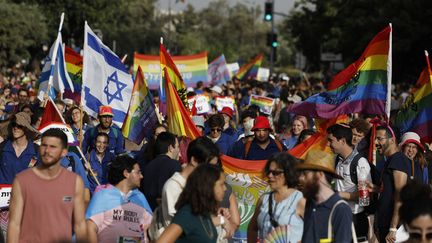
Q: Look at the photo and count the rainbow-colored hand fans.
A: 1